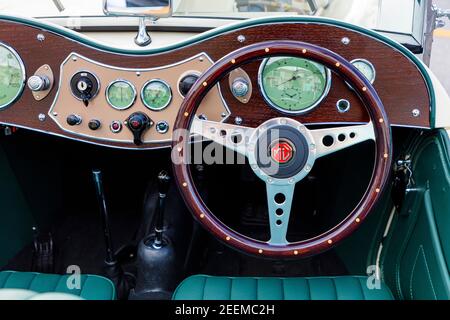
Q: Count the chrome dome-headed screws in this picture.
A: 6